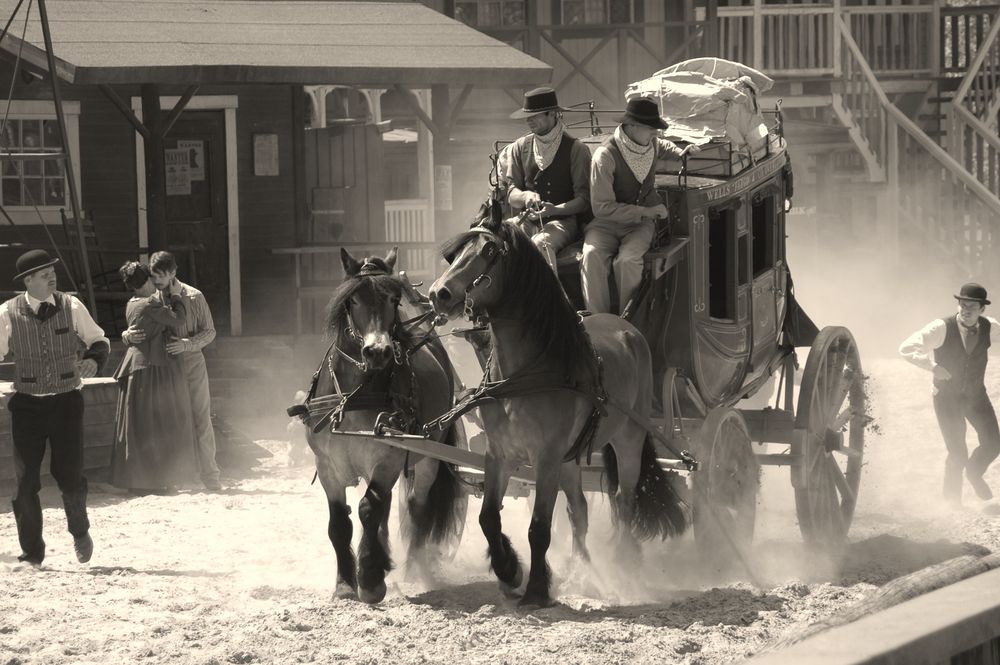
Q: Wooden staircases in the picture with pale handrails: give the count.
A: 2